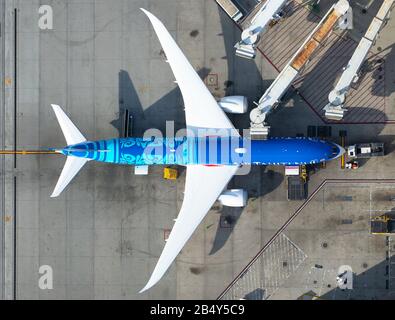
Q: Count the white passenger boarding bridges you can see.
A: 3